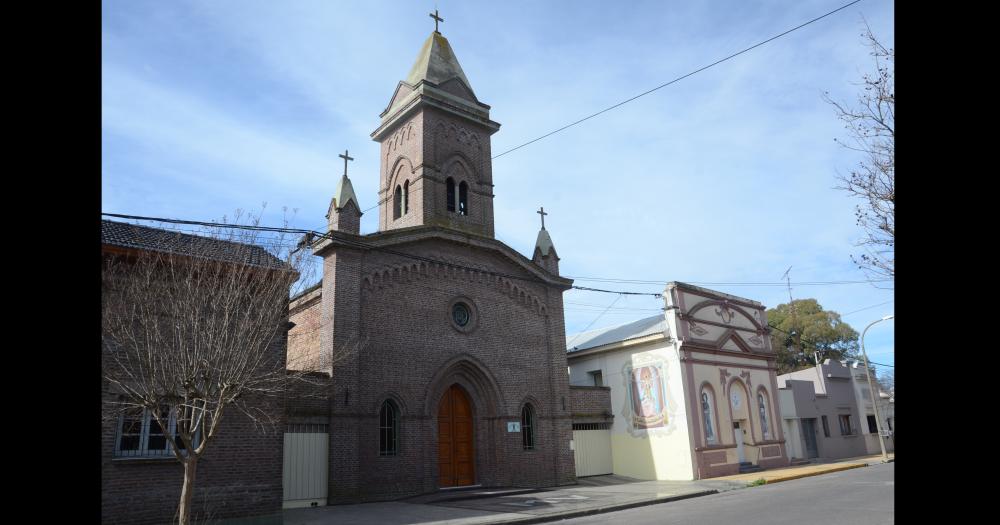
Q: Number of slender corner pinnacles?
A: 2